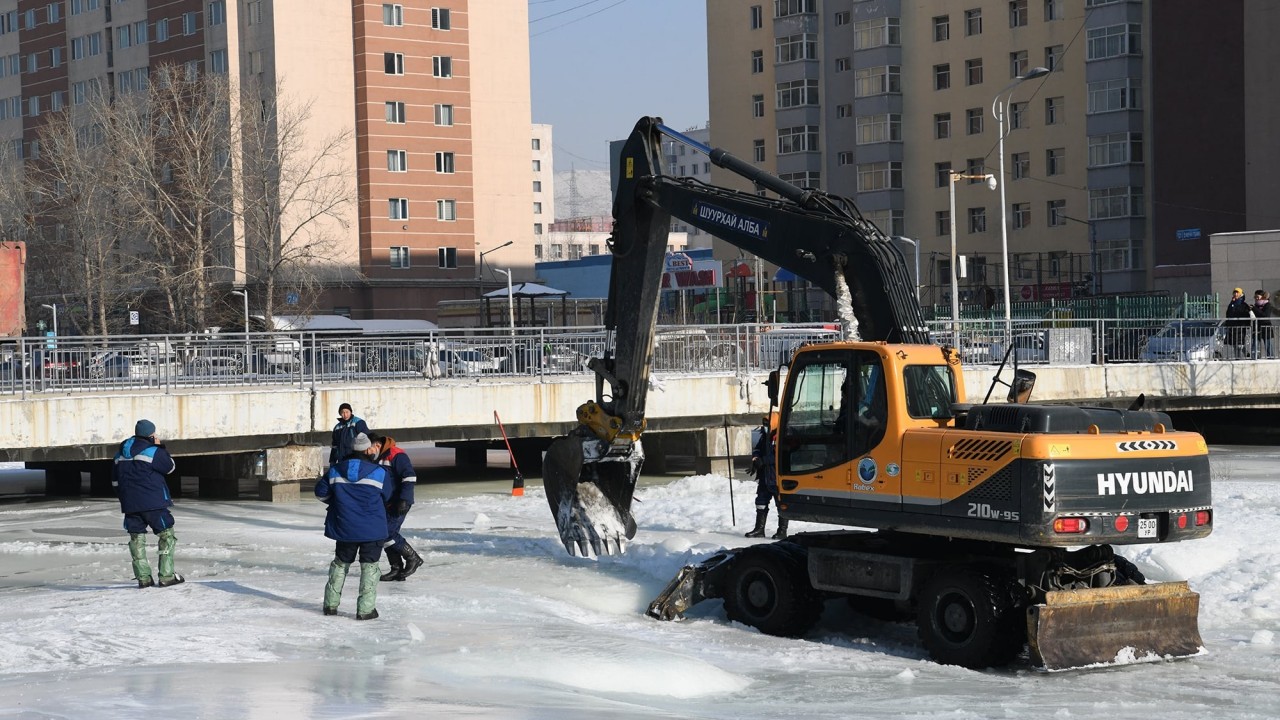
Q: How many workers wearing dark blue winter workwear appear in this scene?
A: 5